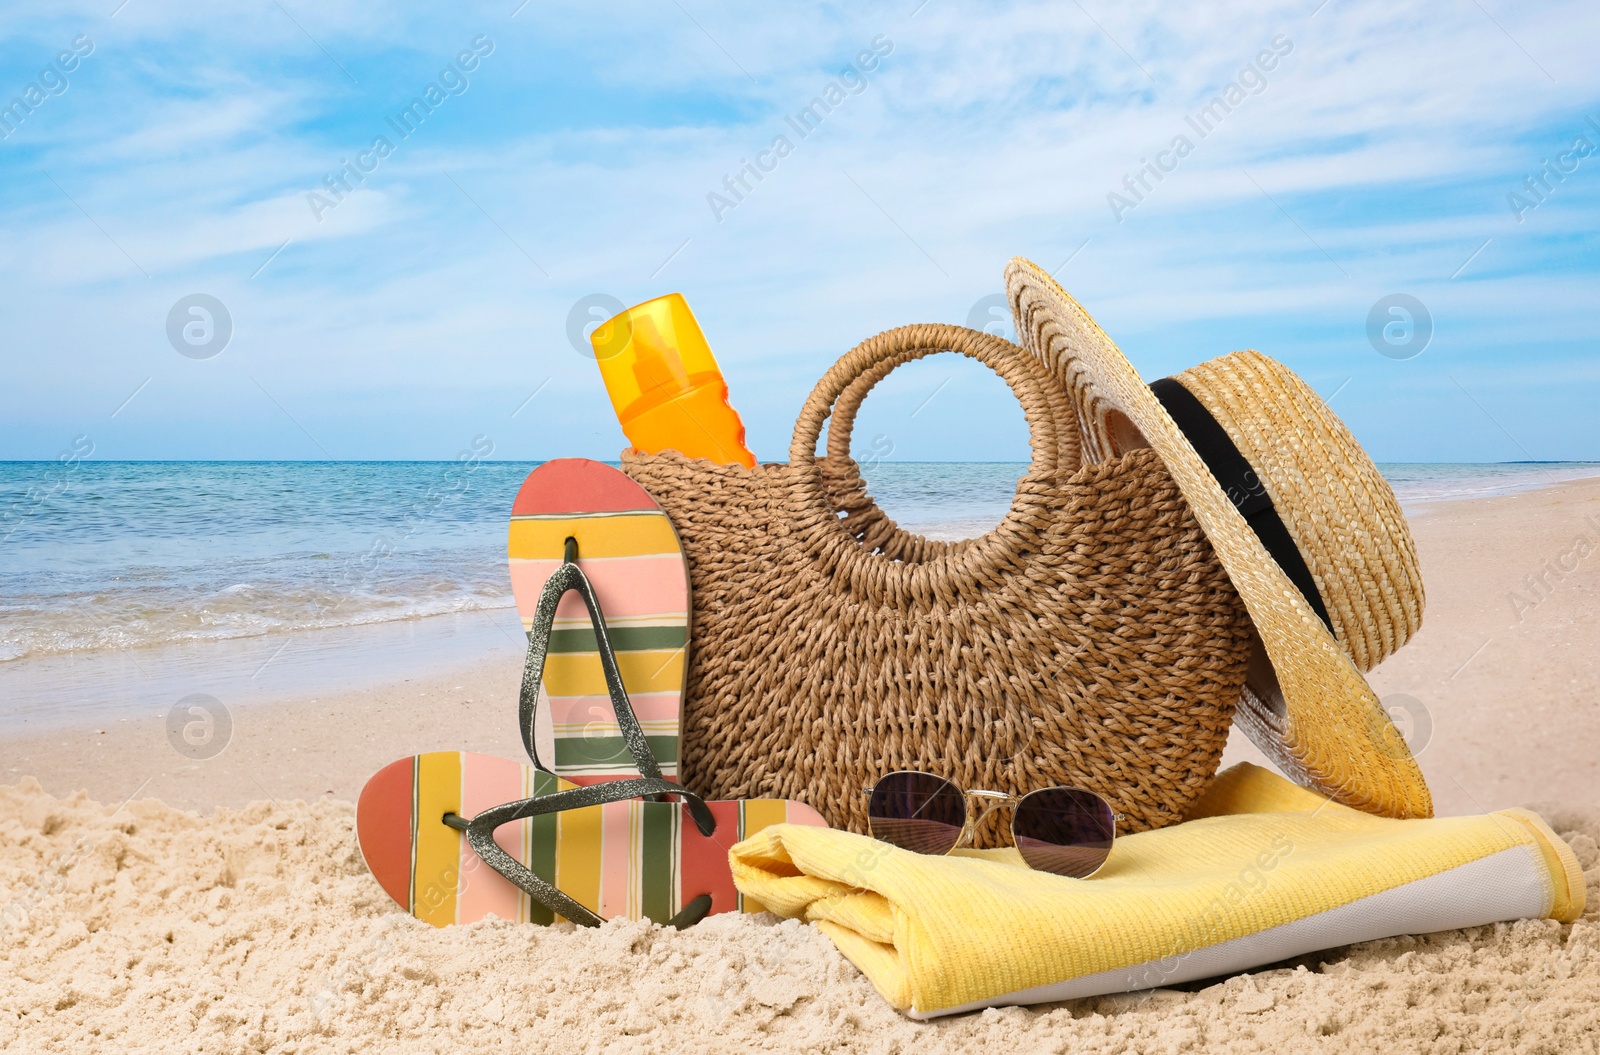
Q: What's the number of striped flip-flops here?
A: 2